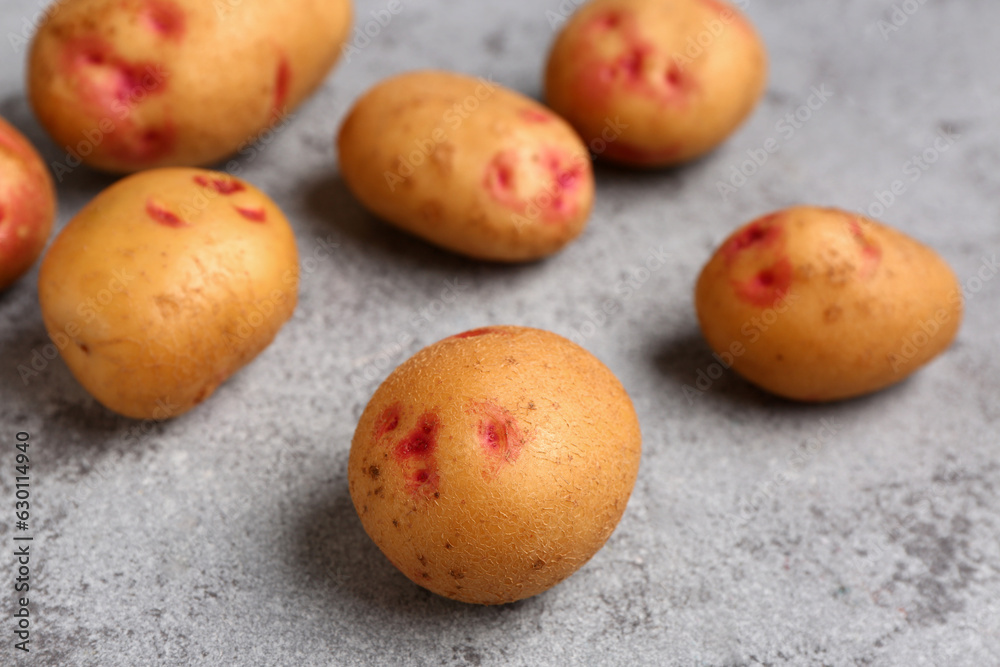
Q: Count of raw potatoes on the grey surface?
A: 7